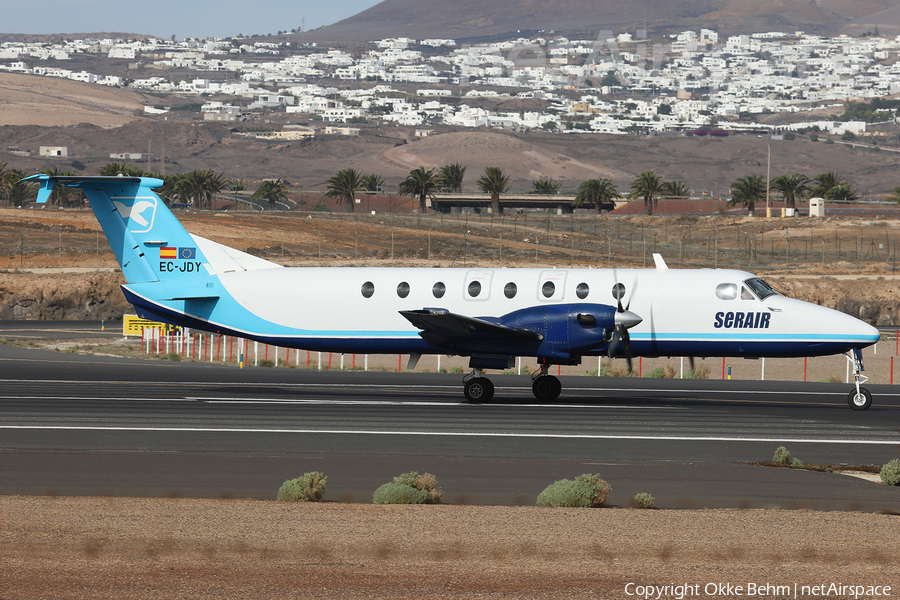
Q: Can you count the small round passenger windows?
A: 8